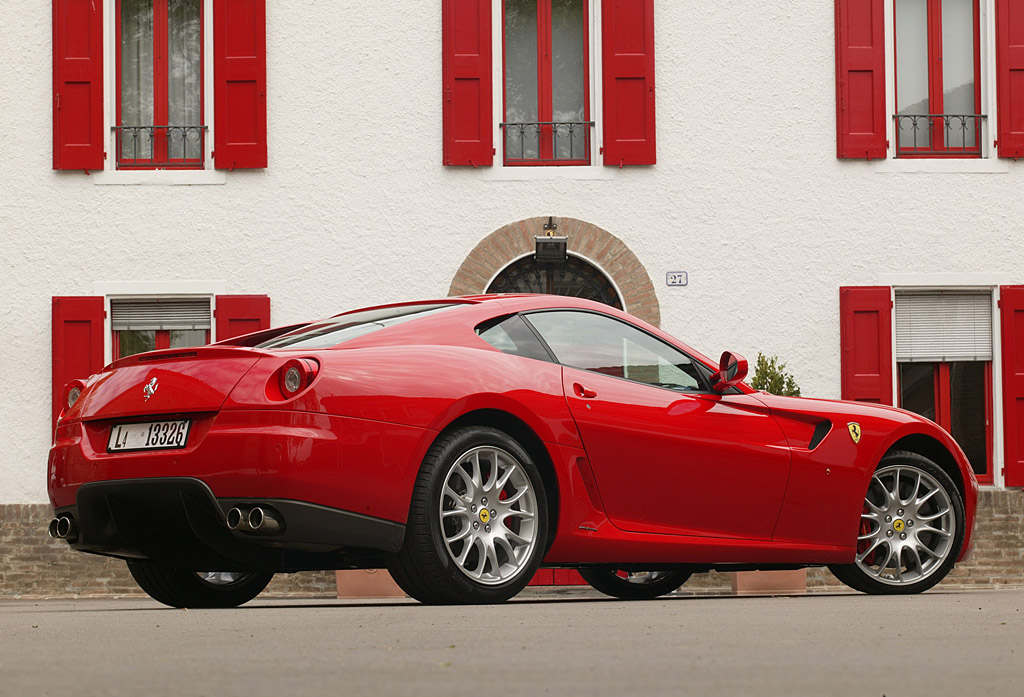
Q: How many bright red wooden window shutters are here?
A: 10